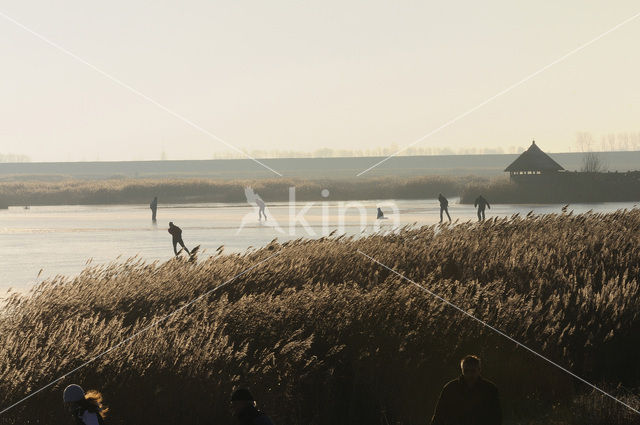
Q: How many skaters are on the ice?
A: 6